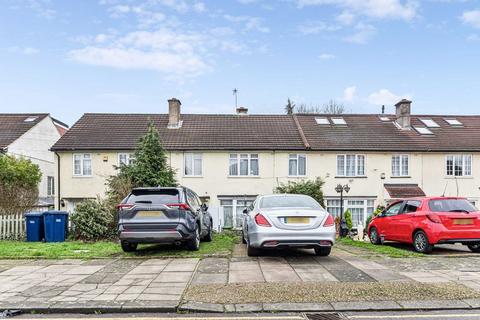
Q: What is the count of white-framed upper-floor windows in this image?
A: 8